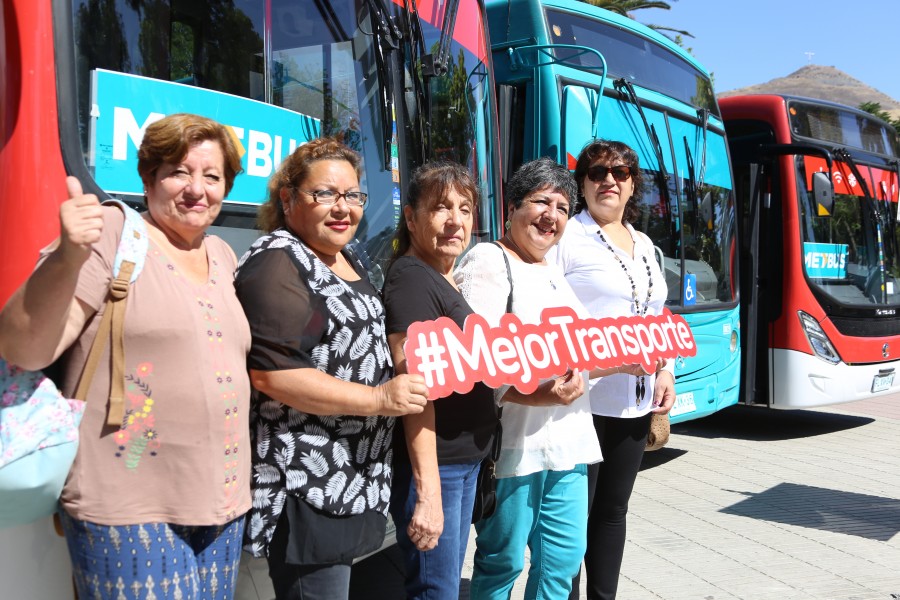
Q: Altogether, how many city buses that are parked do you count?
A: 3